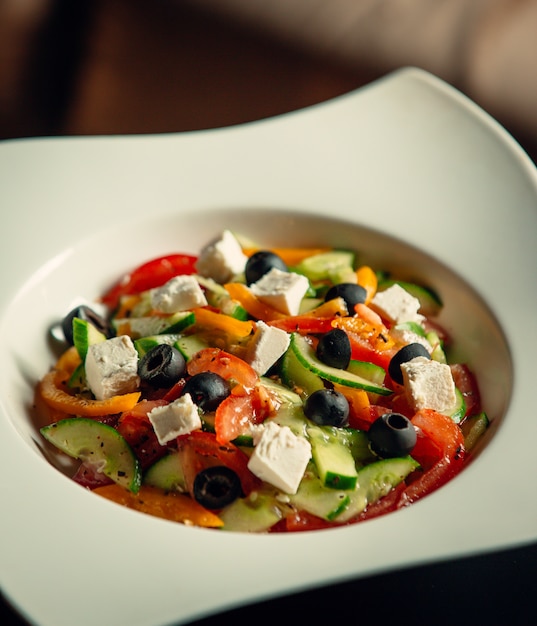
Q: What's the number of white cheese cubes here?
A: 9